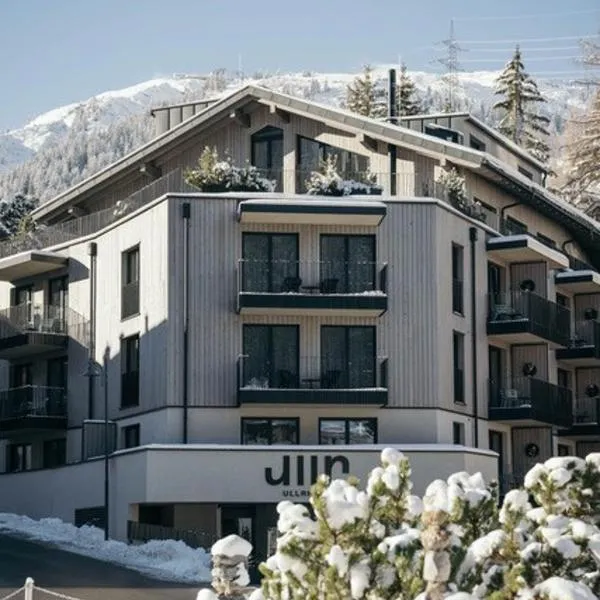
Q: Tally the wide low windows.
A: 2